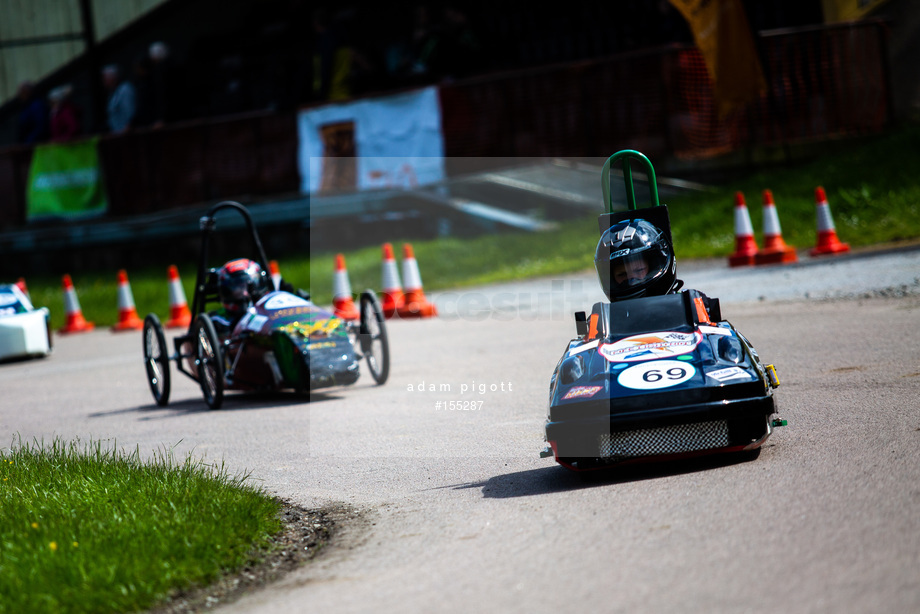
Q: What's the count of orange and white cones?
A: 11